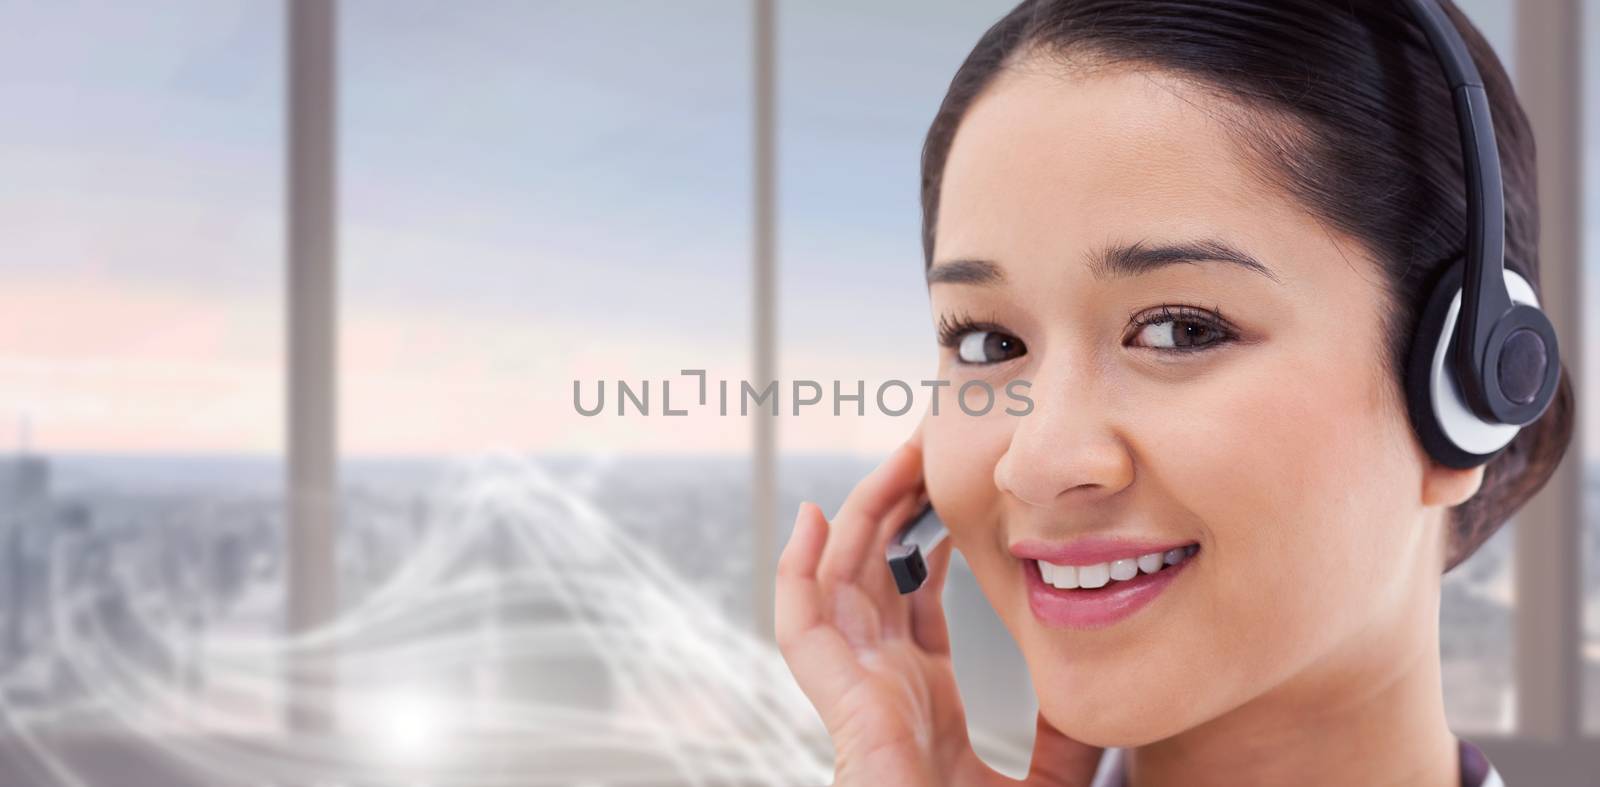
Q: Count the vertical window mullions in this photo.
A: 3